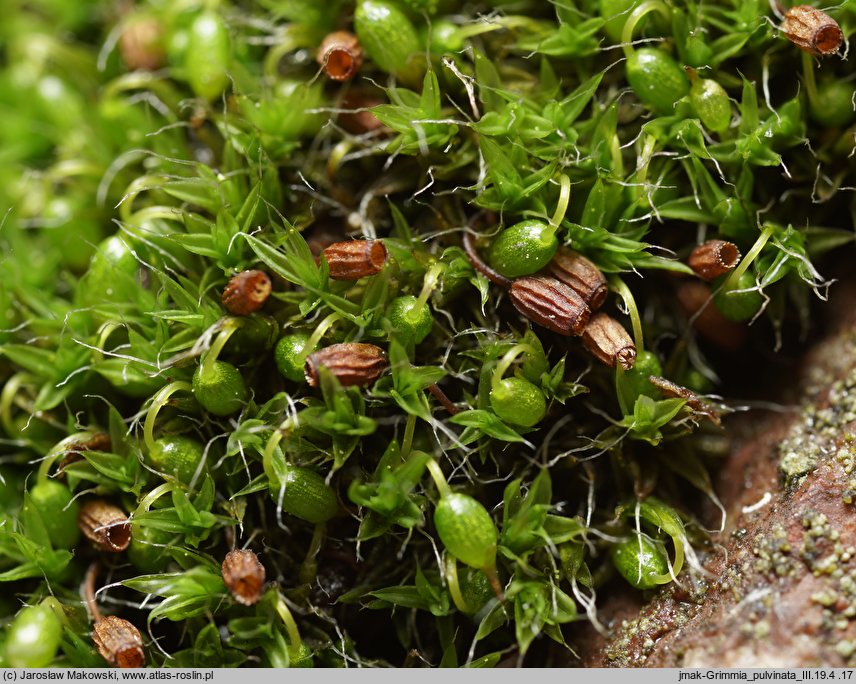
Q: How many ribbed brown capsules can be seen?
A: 12